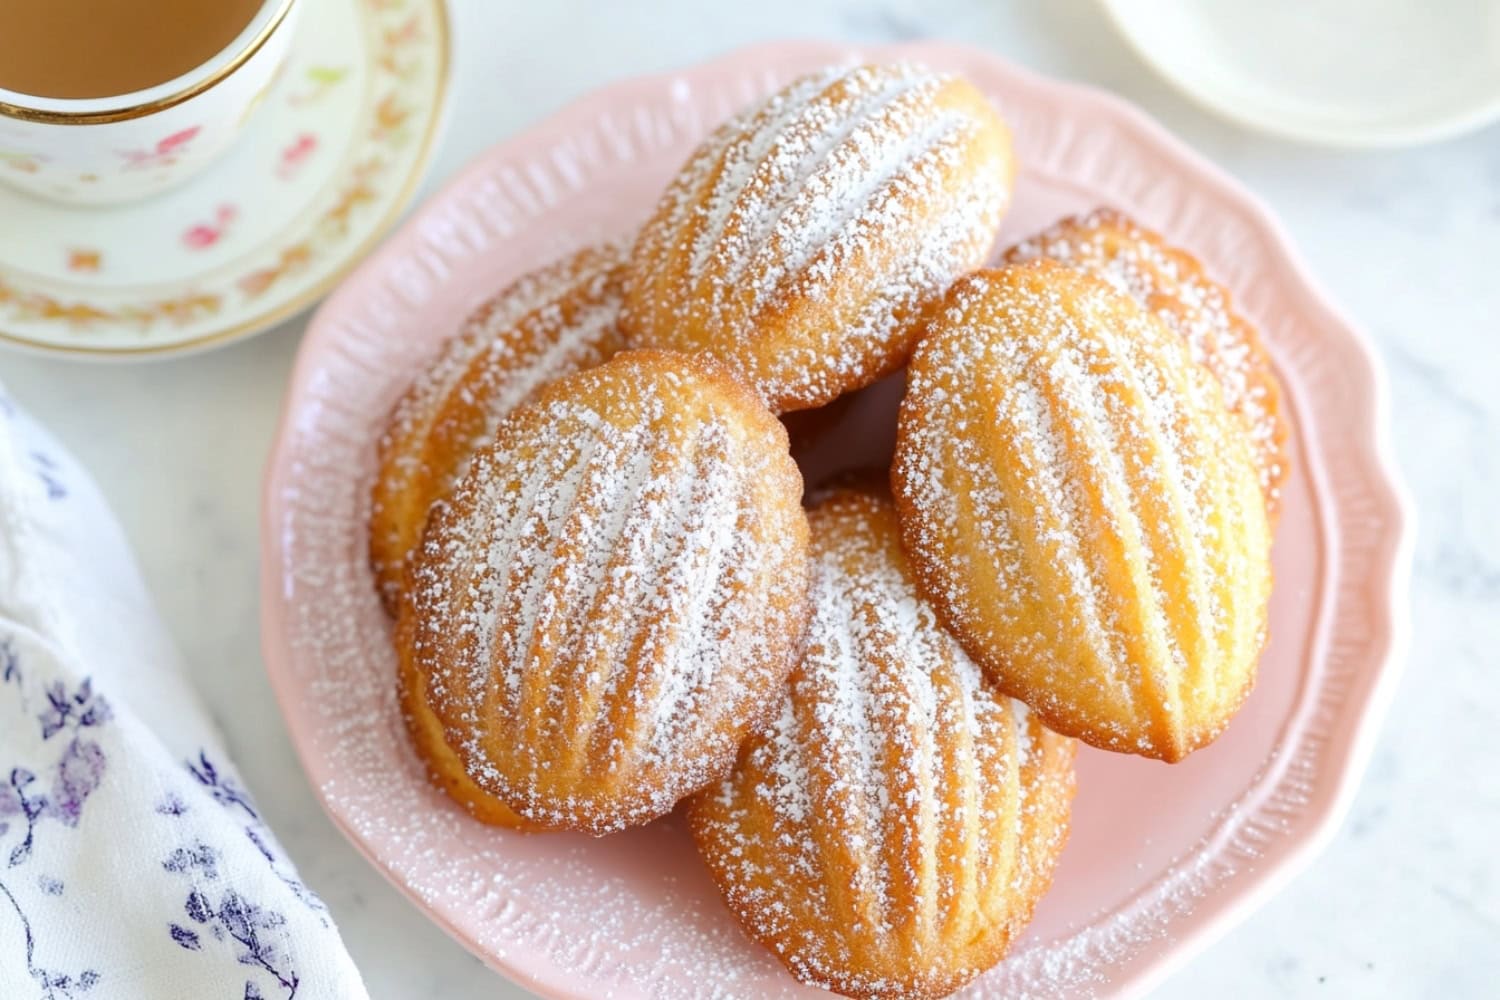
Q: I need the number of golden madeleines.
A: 6